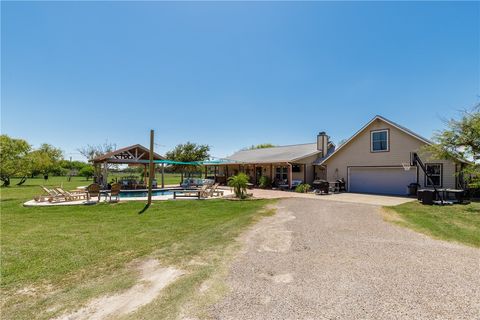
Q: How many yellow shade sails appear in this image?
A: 0